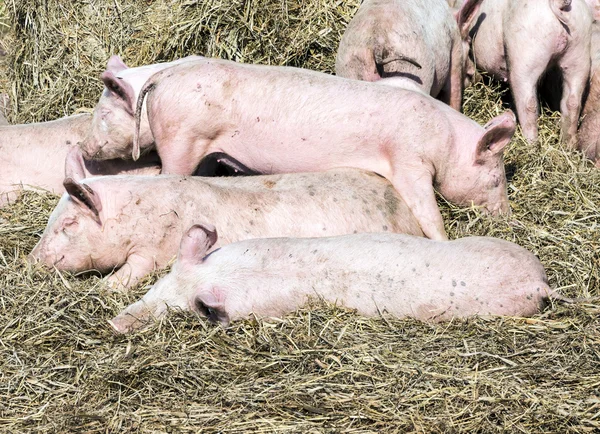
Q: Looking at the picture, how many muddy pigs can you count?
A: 0